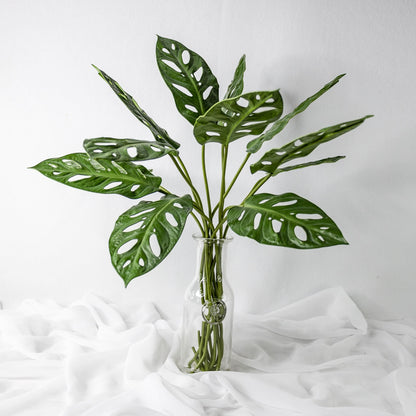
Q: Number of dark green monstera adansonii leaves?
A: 11